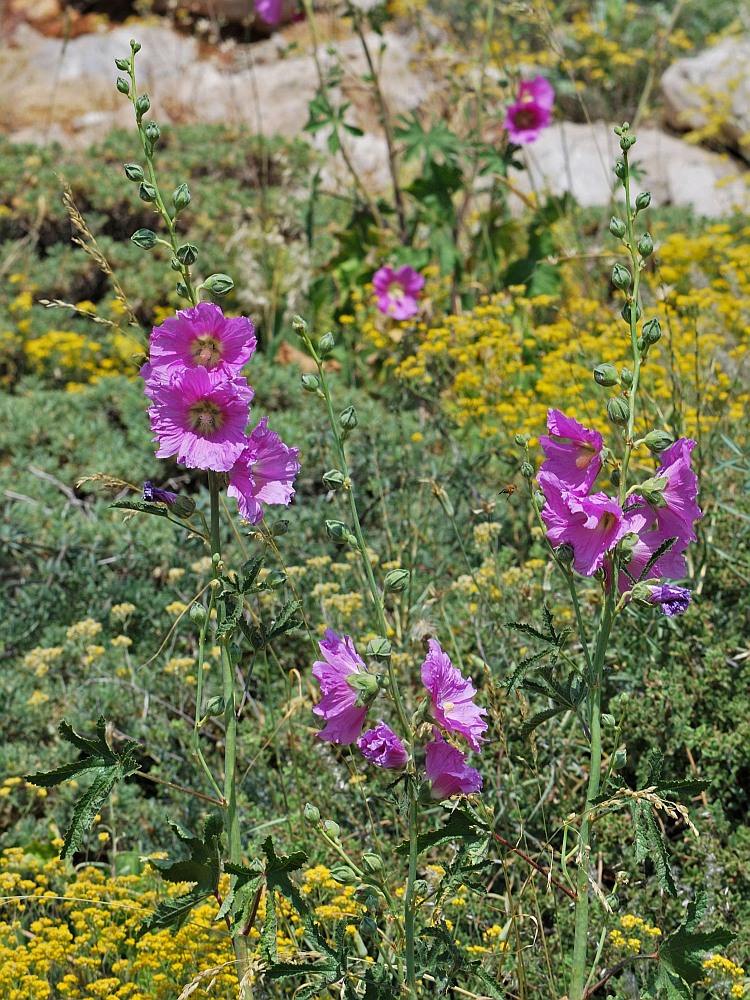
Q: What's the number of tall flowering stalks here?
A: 3